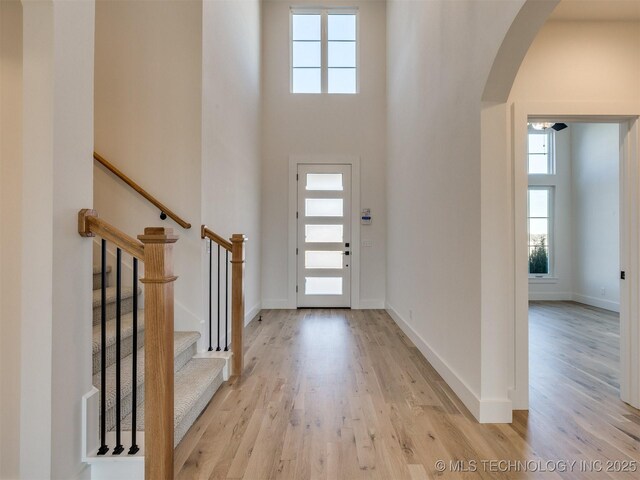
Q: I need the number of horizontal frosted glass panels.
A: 5